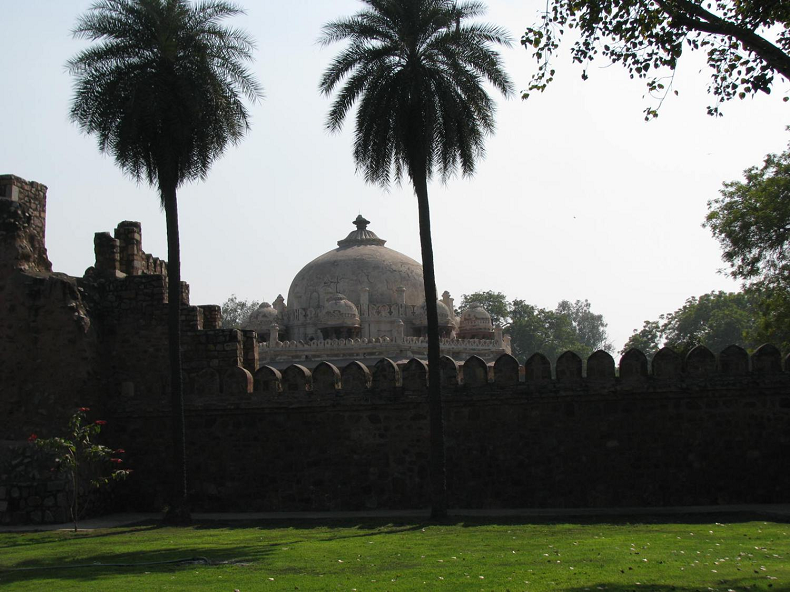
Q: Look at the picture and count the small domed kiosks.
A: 4